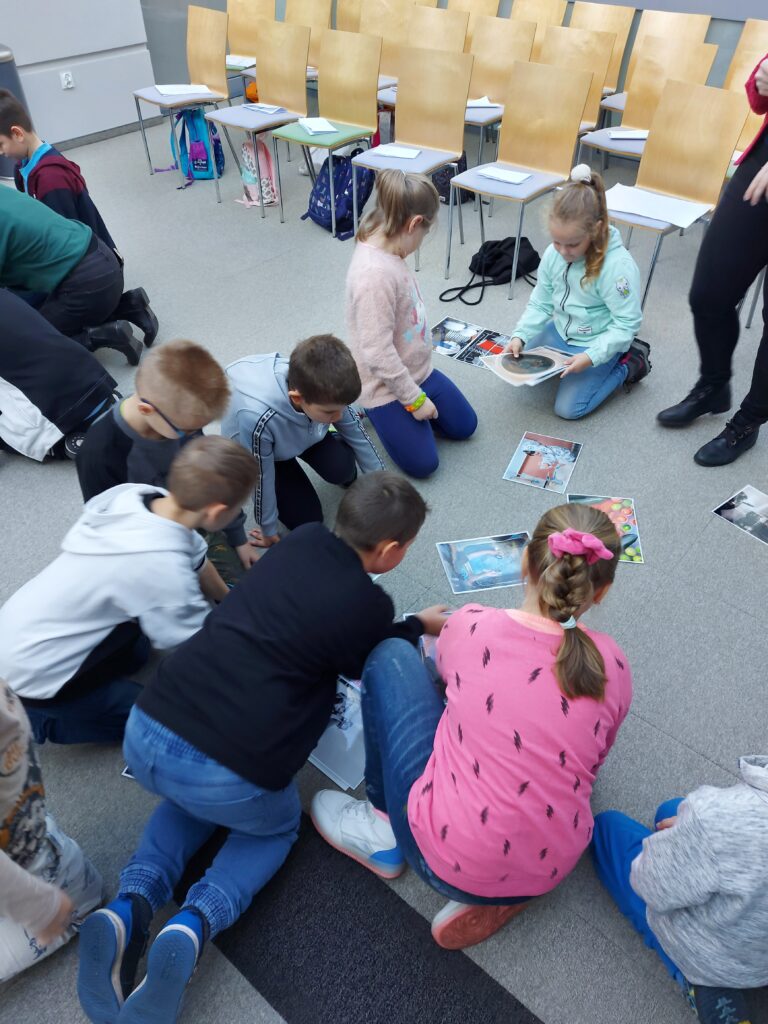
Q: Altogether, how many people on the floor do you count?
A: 12